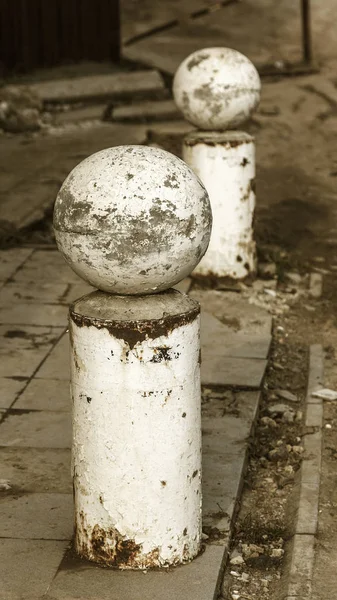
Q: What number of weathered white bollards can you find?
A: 2